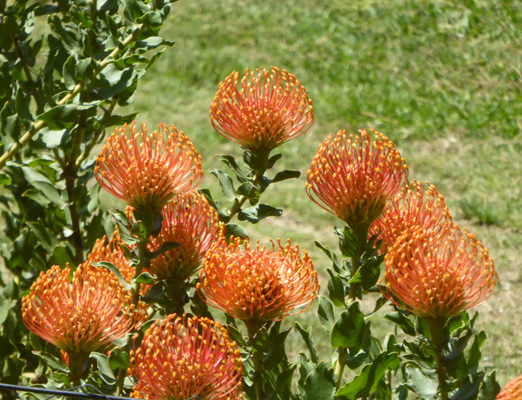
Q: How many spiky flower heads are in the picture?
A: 11